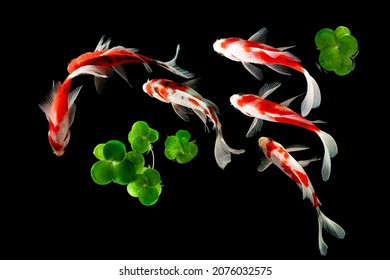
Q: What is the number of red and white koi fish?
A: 6